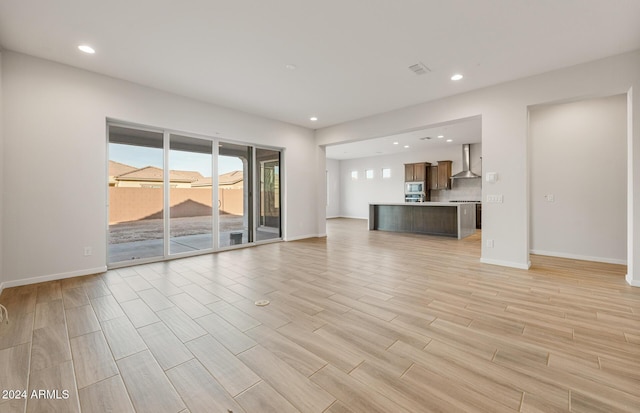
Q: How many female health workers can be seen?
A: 0